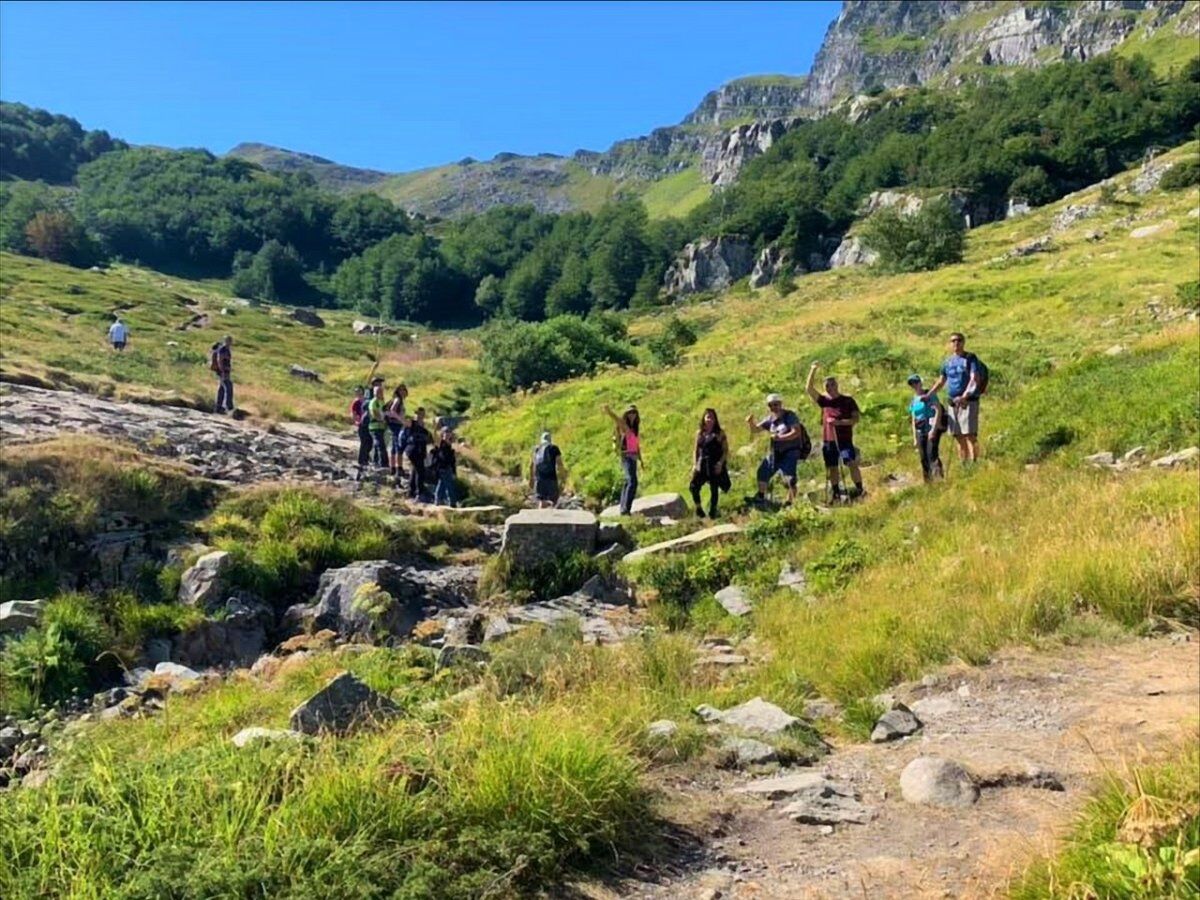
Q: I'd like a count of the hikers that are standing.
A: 15